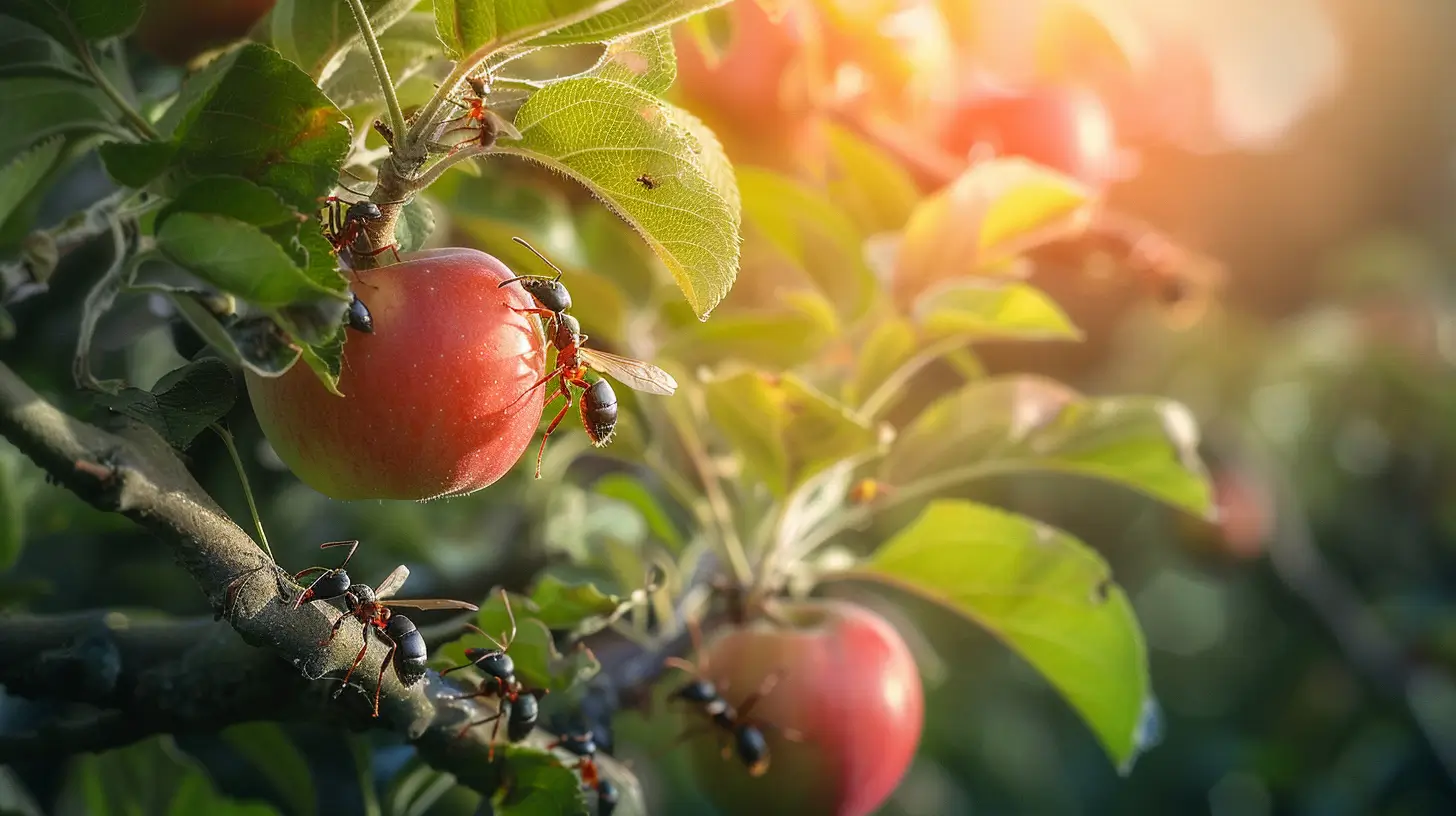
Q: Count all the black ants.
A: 7